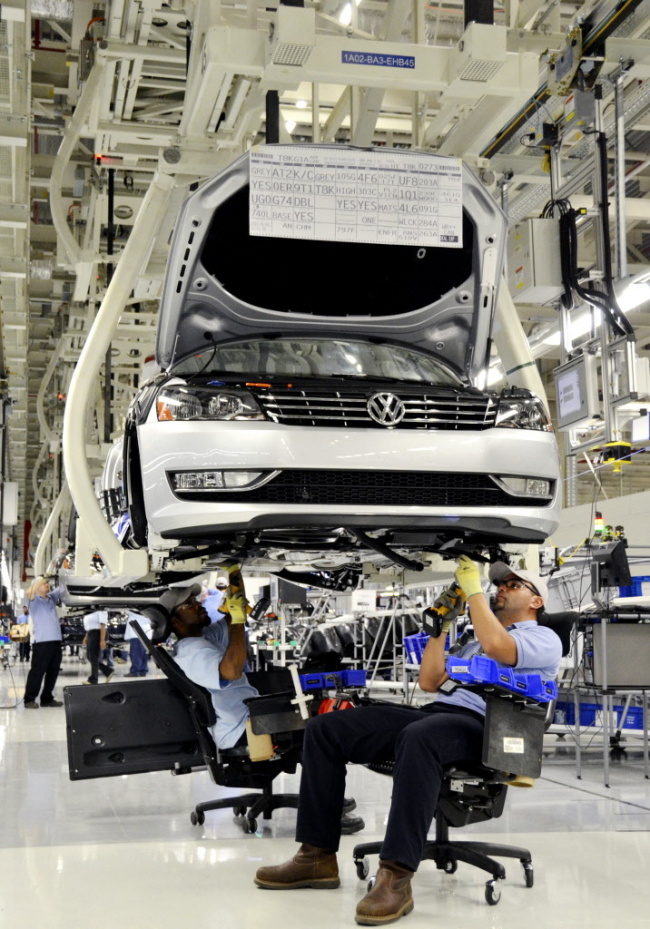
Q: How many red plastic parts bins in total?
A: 0